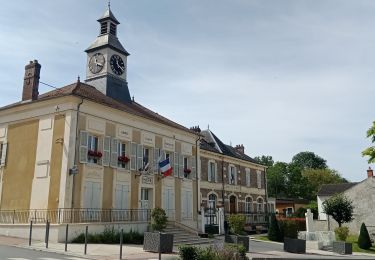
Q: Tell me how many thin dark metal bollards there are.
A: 6